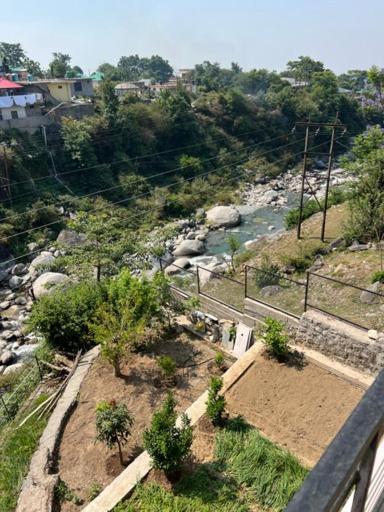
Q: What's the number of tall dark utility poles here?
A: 2